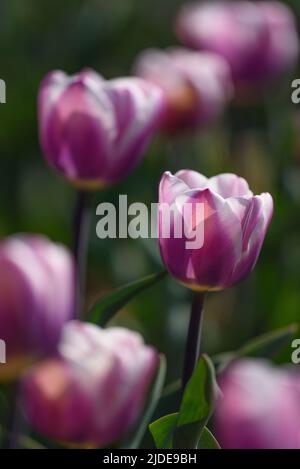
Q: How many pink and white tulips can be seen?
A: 7